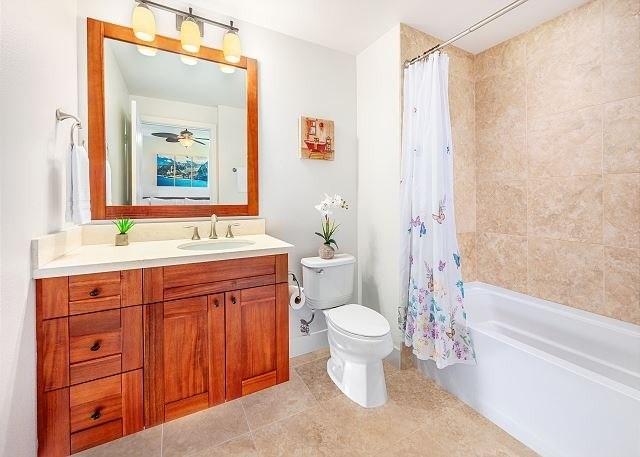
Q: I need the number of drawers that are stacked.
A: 3